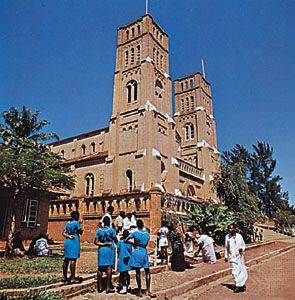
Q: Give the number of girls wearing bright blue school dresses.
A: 4